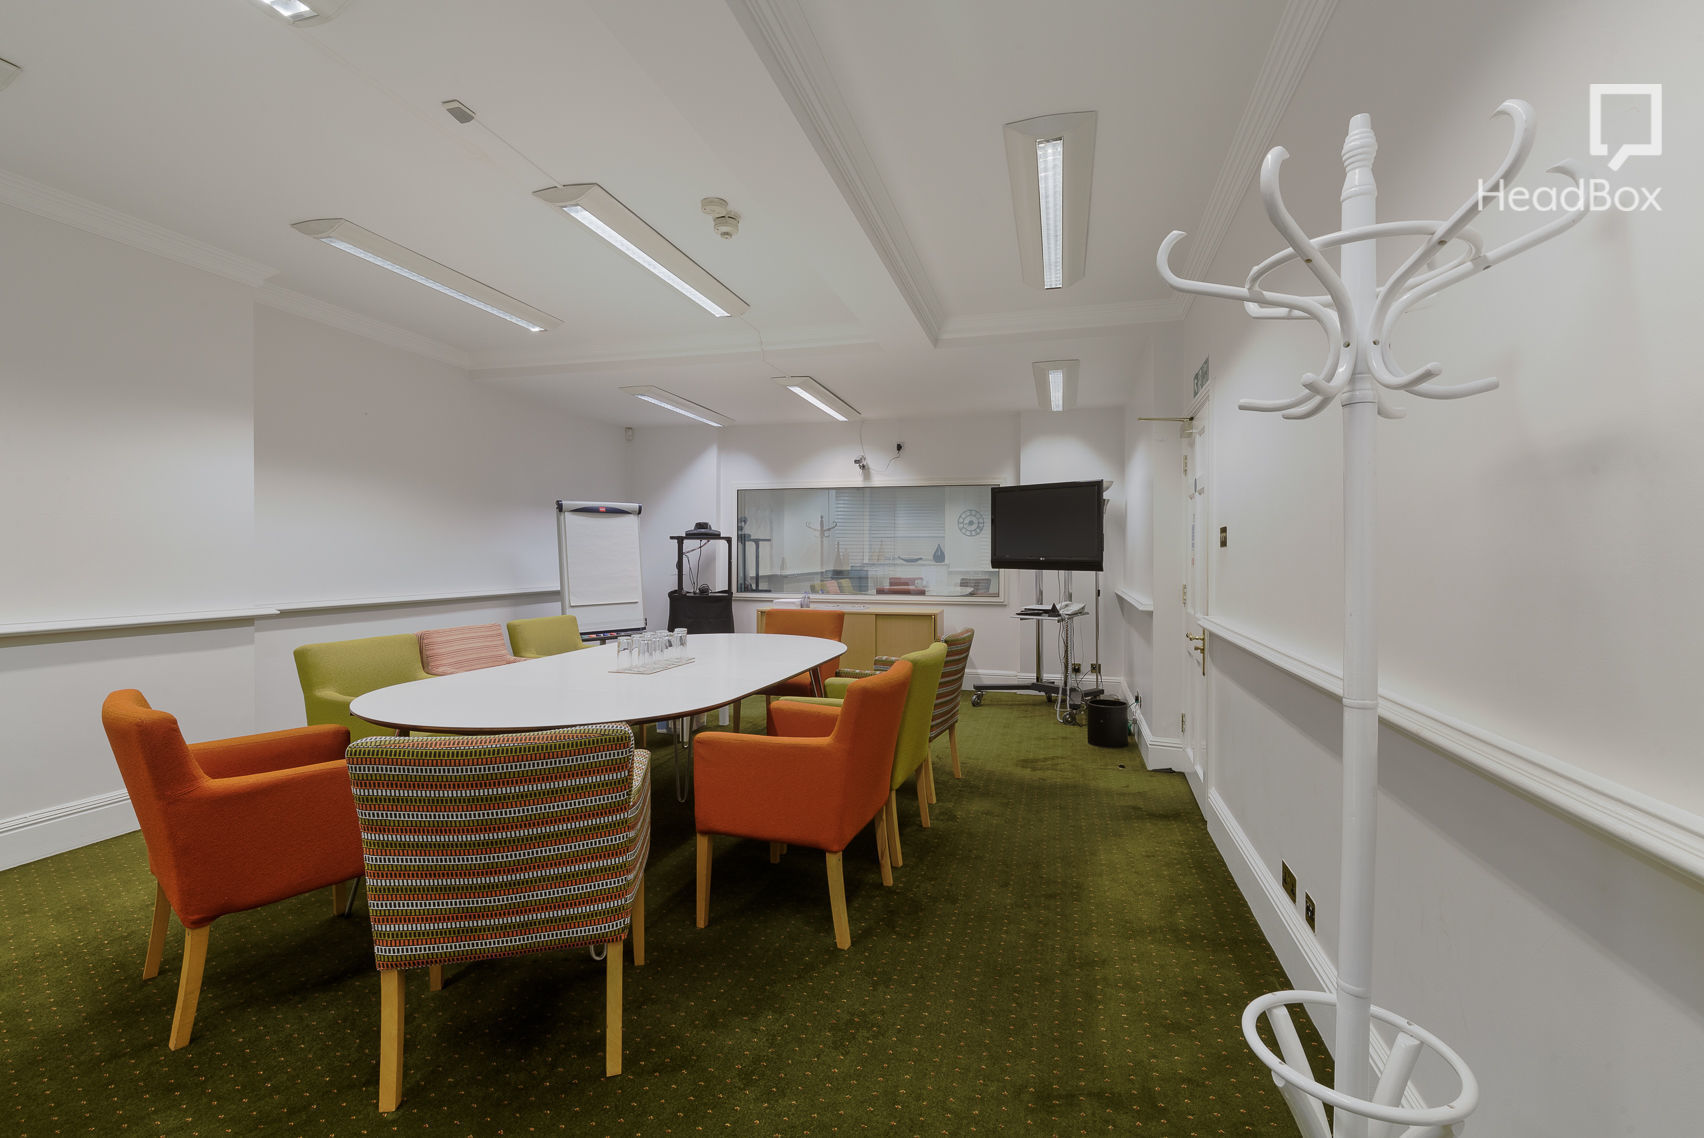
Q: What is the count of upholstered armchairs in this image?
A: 9